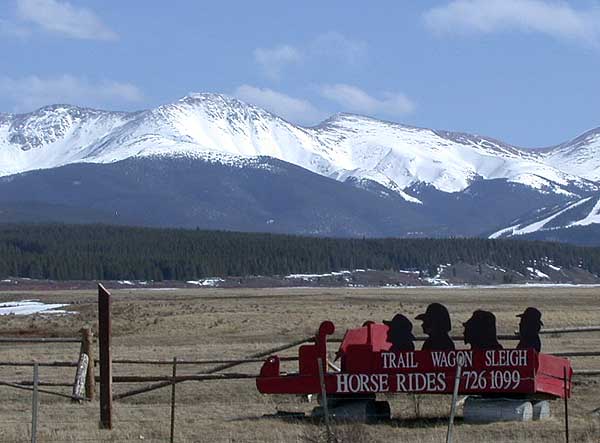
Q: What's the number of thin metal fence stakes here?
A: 5